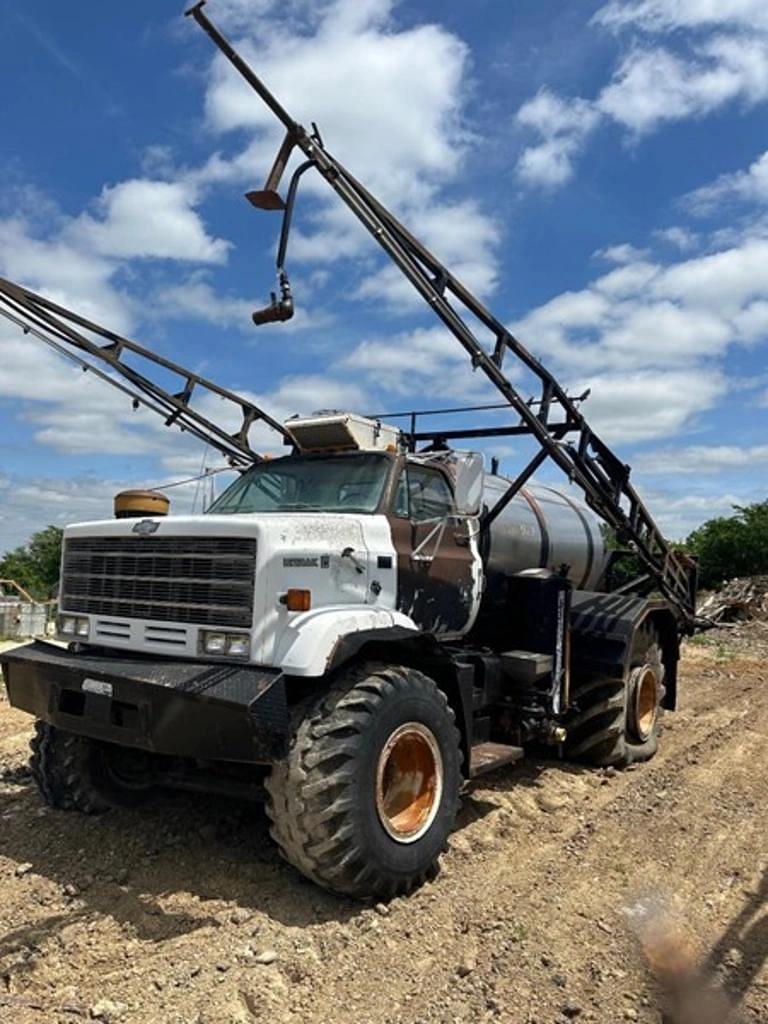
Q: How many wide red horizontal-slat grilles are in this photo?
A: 0